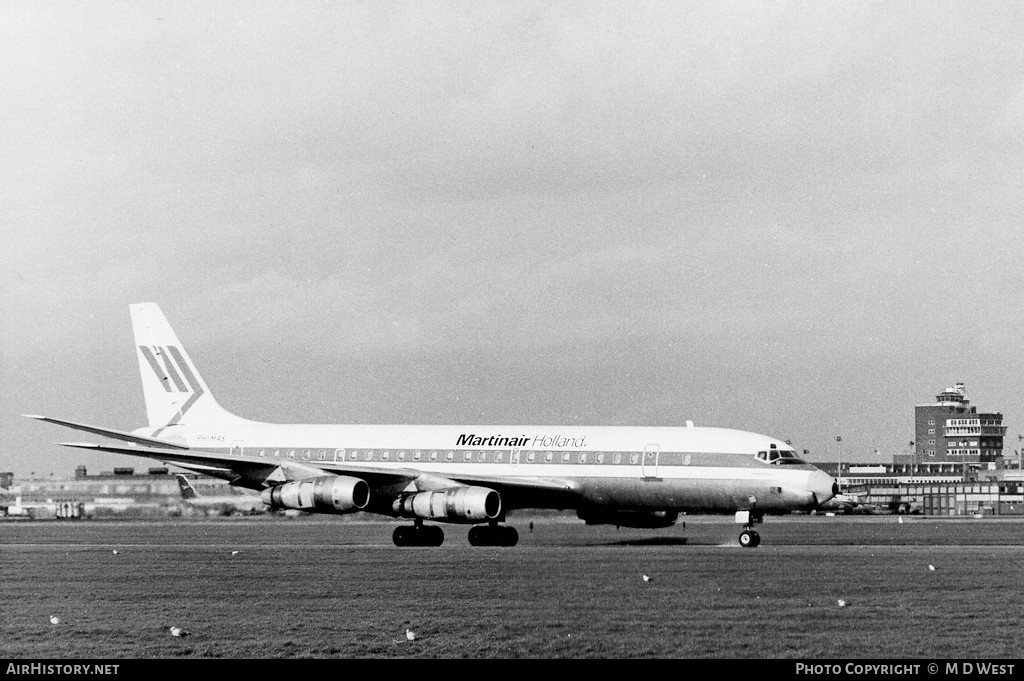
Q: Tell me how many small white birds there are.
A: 8